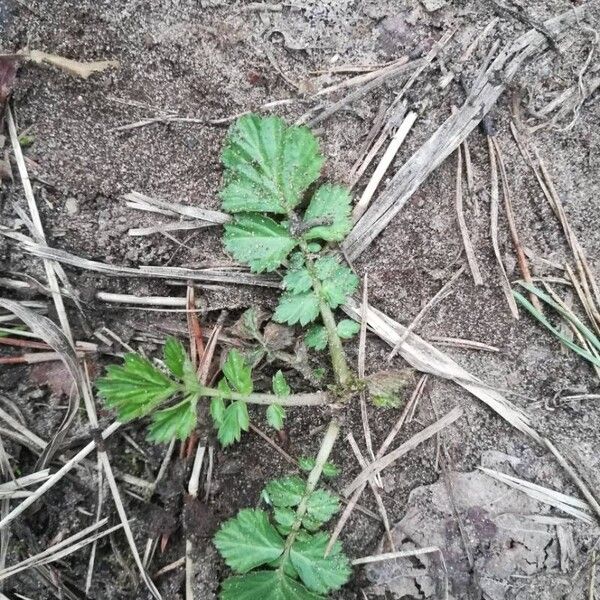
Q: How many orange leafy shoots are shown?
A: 0